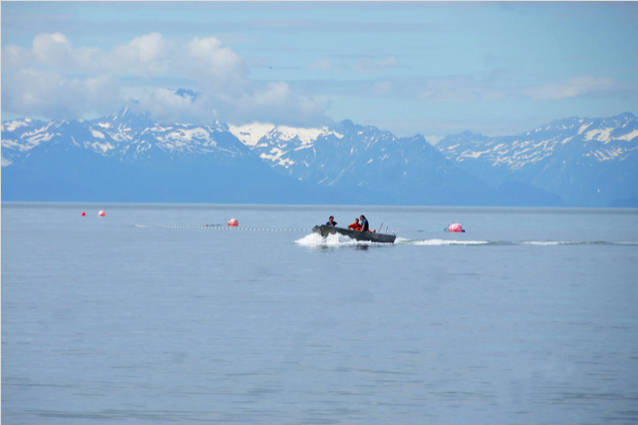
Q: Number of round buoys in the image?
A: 4